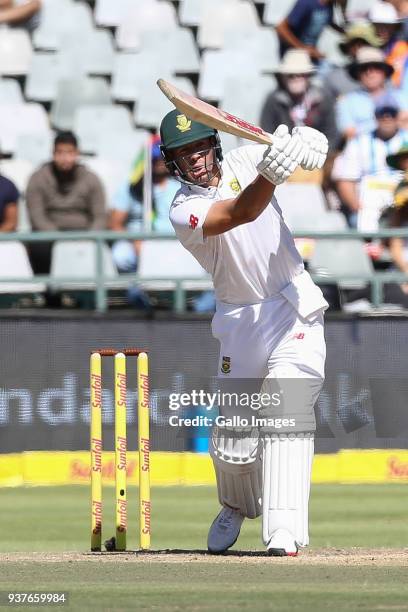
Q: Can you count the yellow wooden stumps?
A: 3